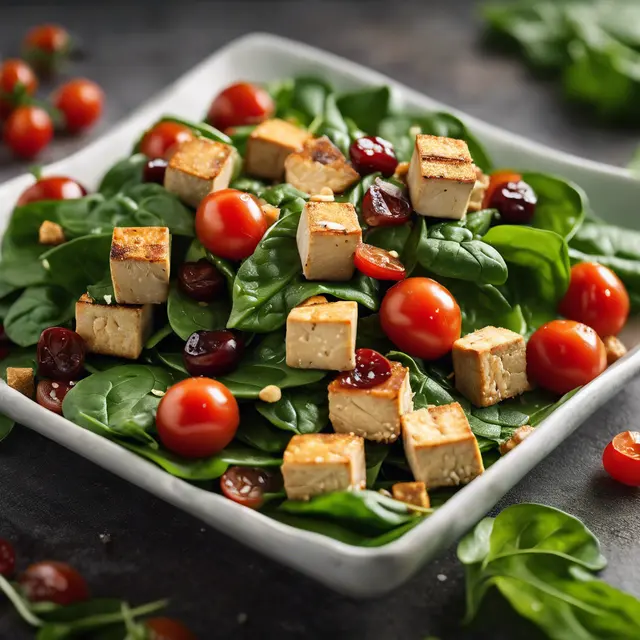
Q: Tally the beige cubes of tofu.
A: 12